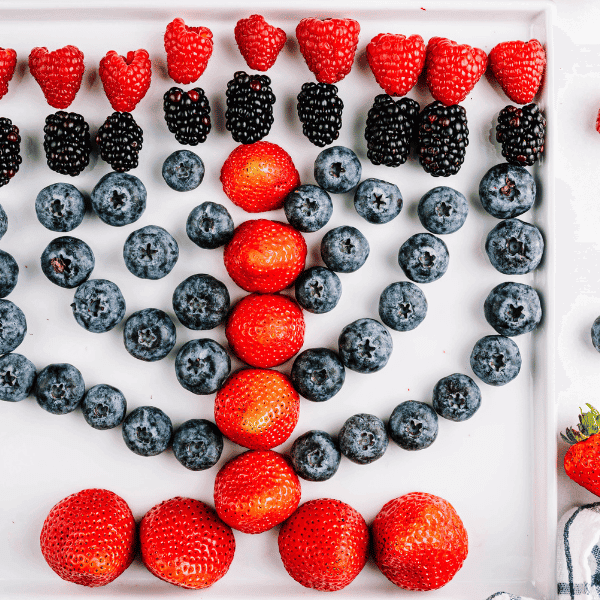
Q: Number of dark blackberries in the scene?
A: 9